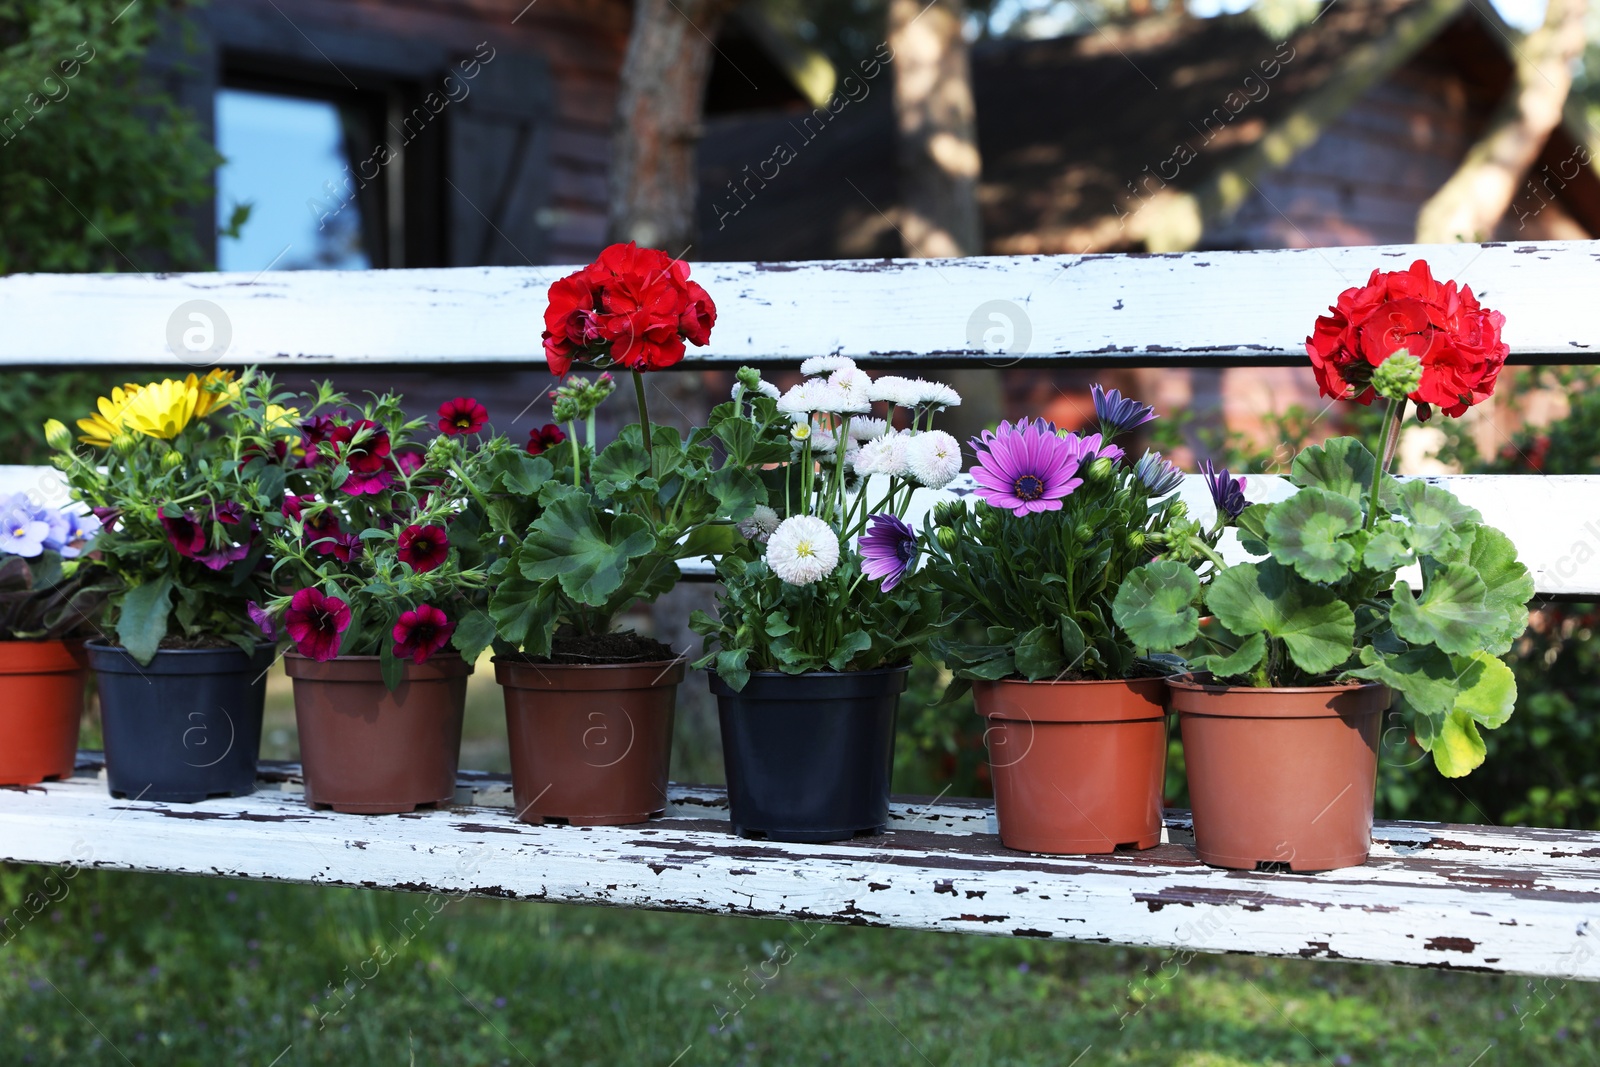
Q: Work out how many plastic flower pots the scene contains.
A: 7